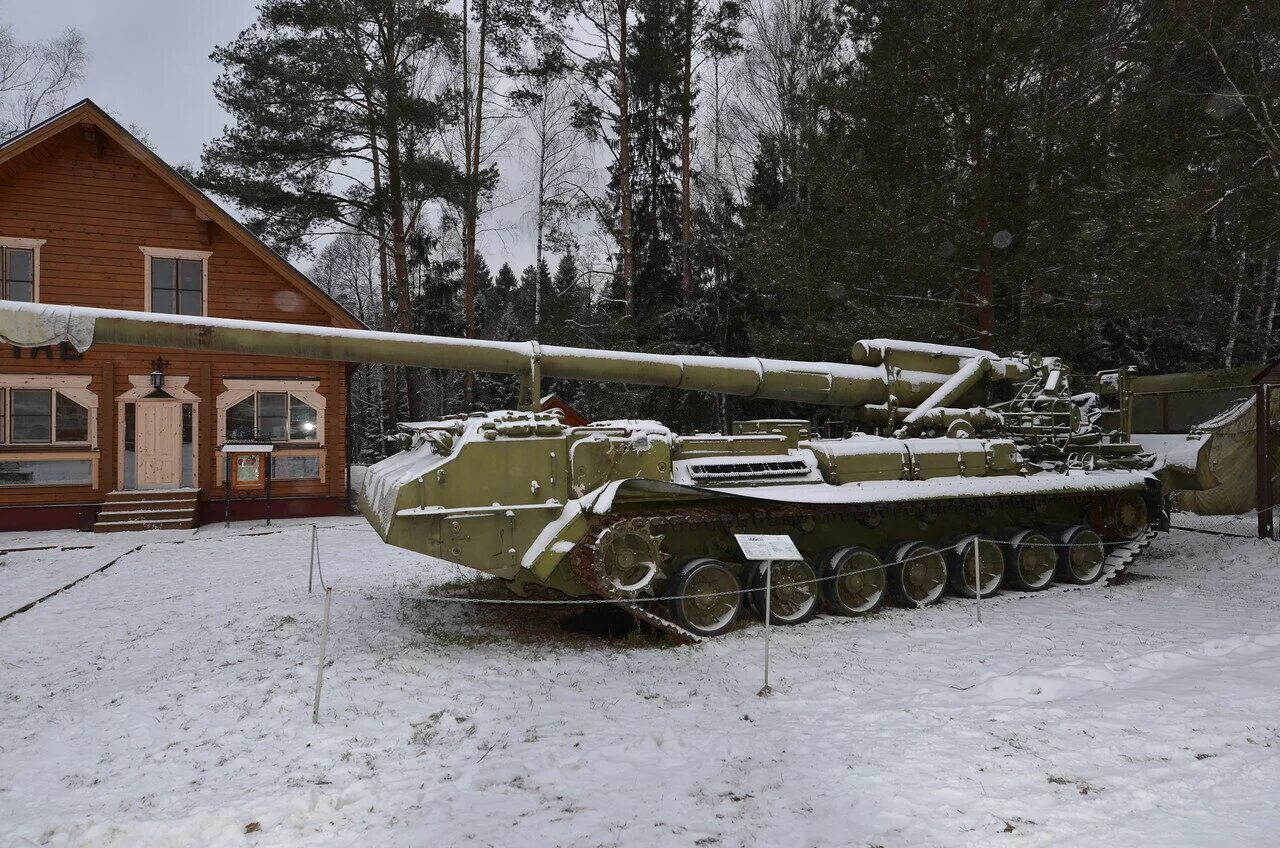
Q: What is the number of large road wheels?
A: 7